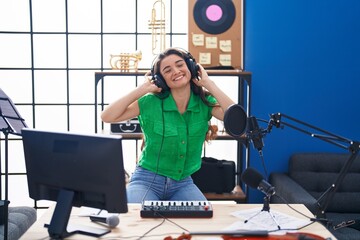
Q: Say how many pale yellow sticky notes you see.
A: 5